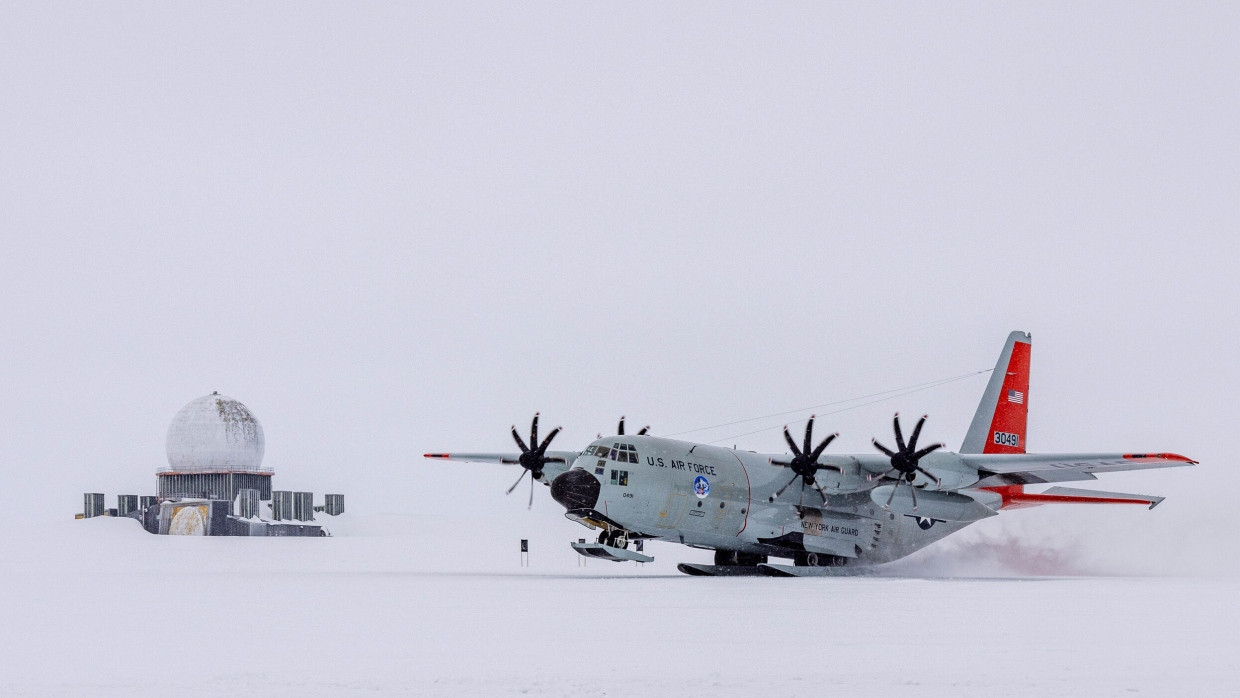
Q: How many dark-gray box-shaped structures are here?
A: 7